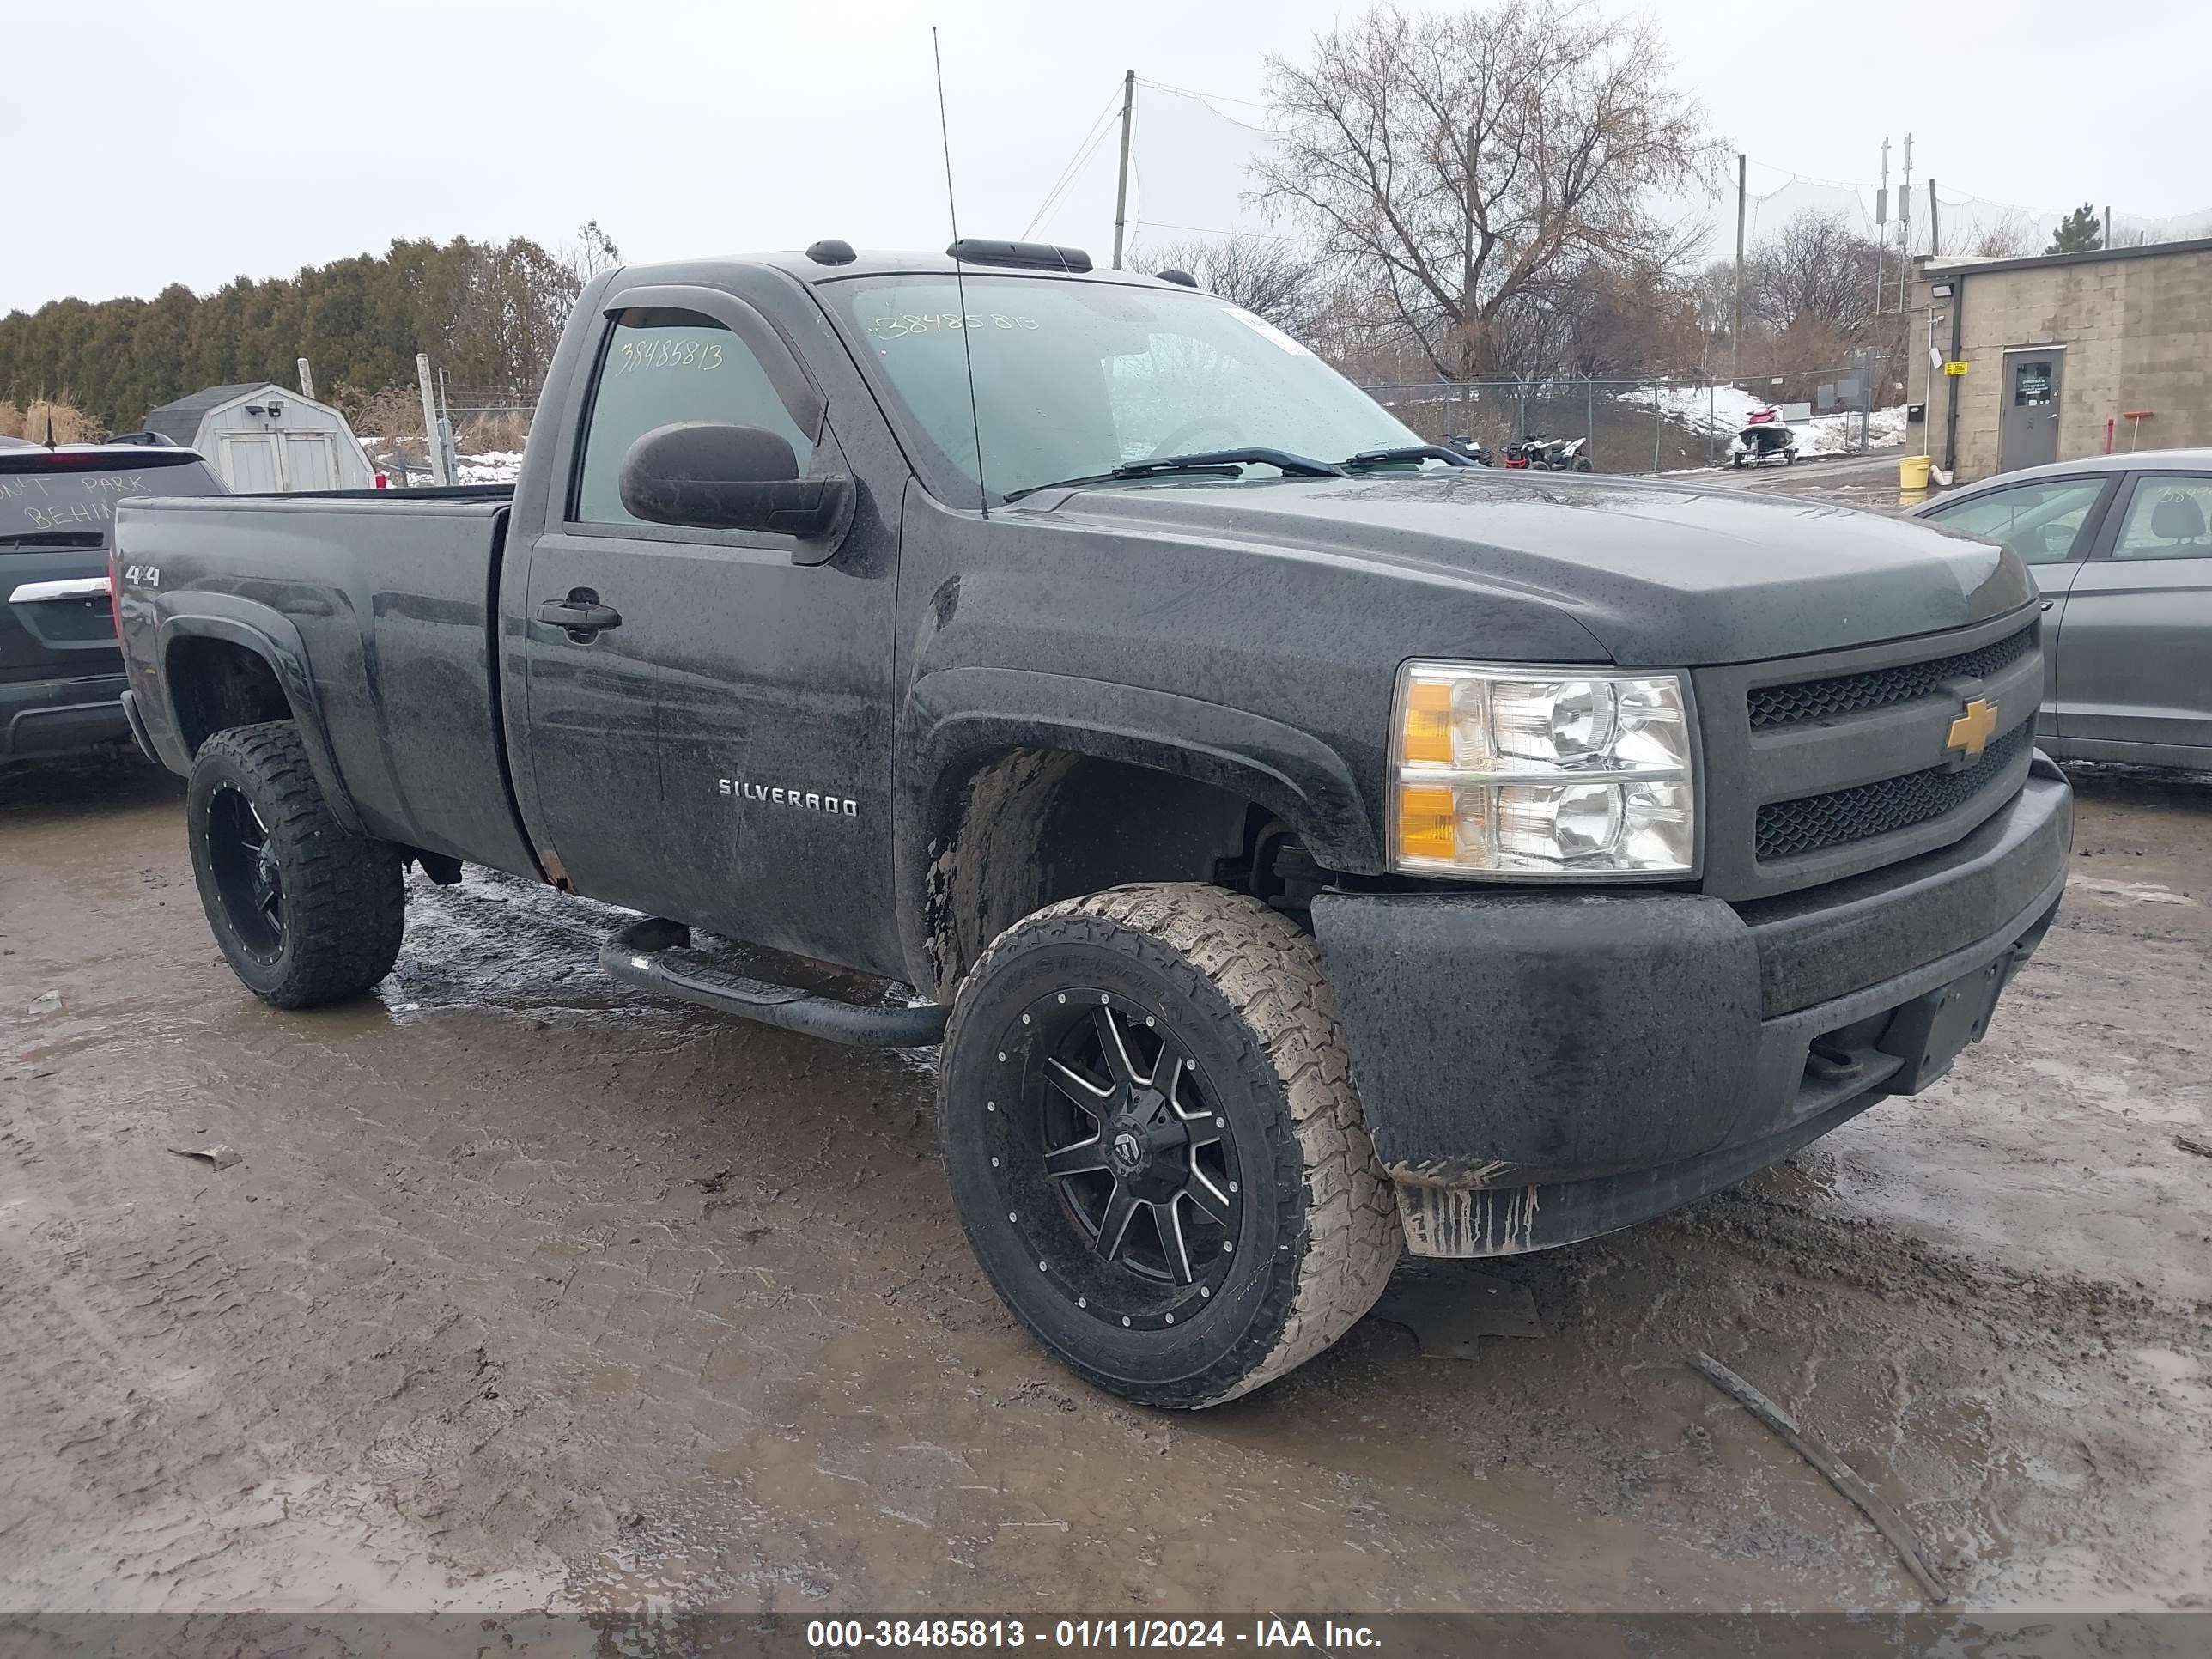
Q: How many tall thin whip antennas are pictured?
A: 1